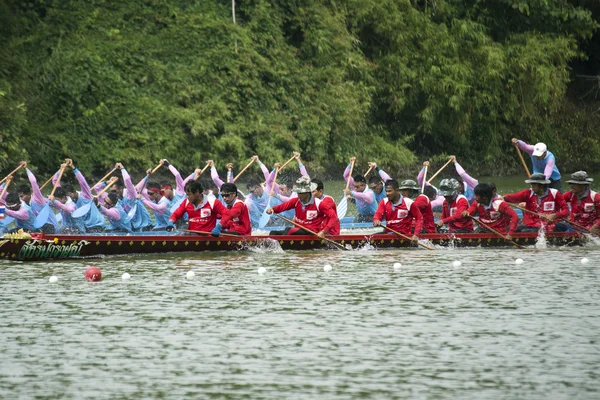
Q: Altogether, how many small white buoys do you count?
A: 9